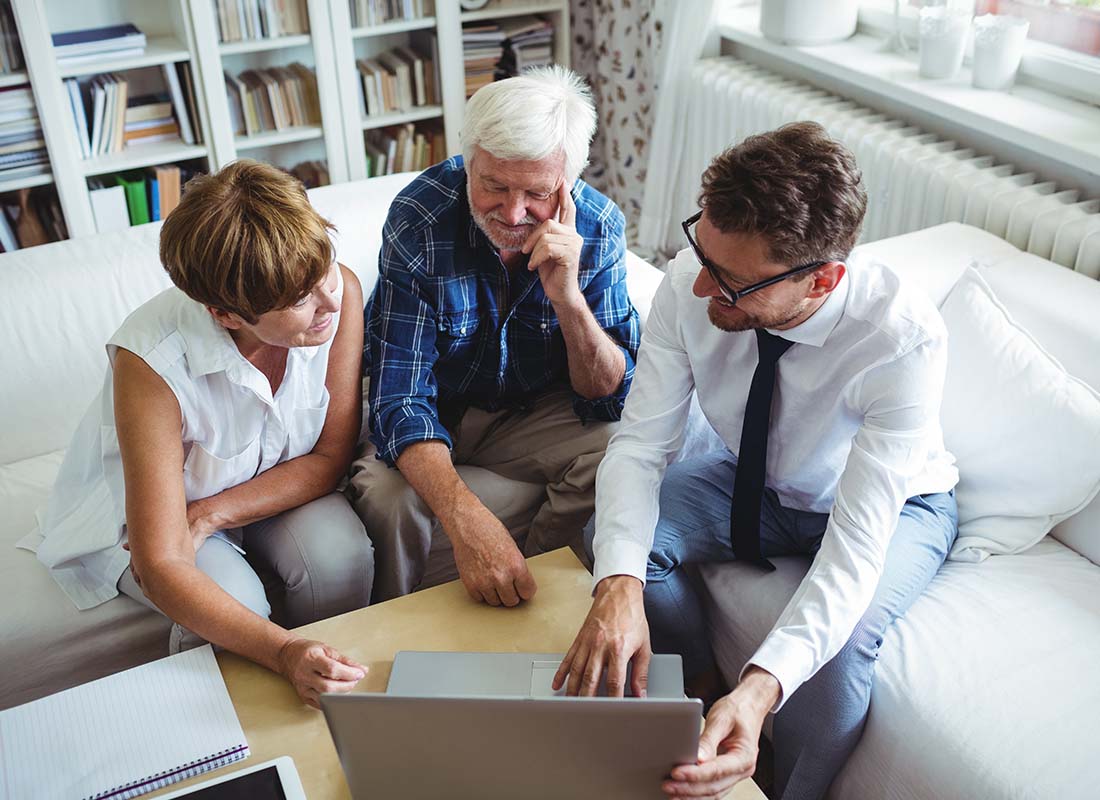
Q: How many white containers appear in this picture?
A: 3